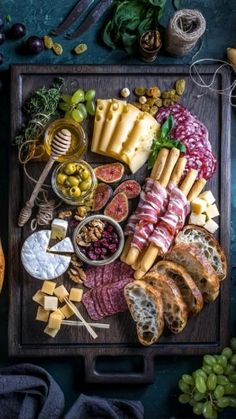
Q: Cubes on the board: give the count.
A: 15